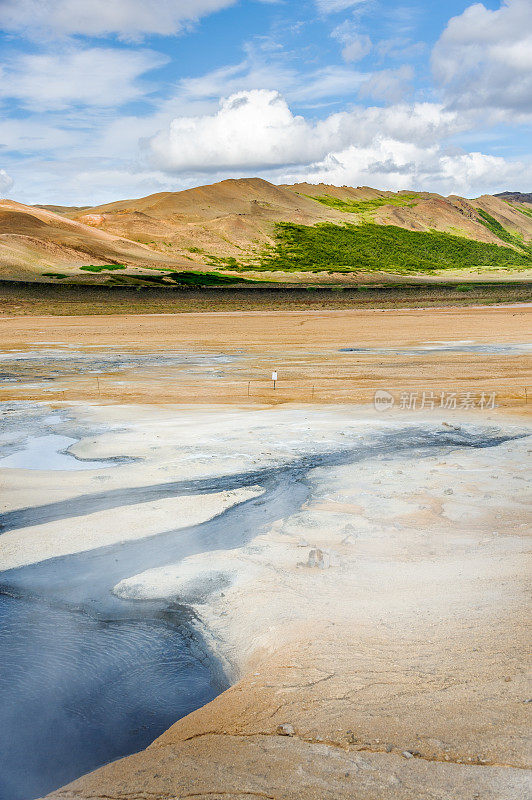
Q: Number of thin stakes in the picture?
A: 5